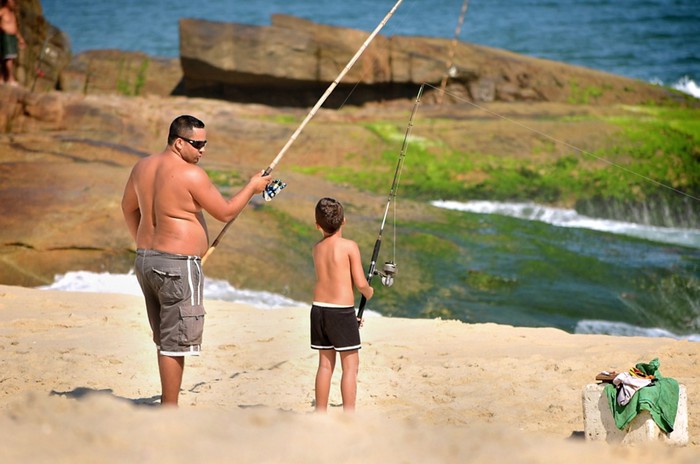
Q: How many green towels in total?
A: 1